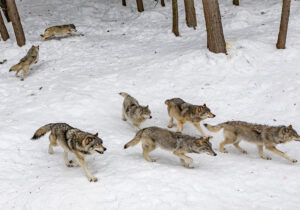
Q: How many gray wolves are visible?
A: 7